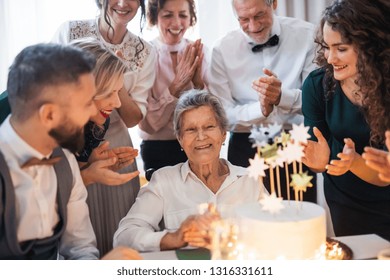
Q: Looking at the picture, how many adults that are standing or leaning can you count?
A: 5